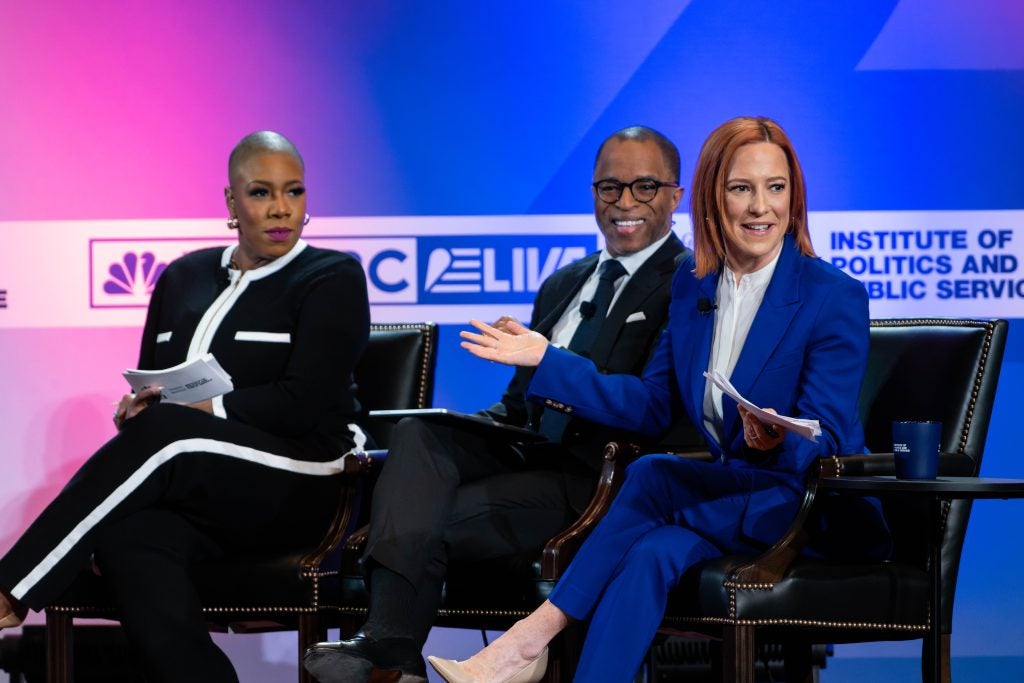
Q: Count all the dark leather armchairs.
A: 3